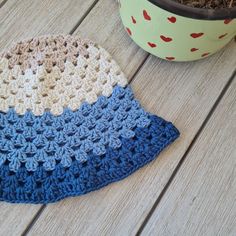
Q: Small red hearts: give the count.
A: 12